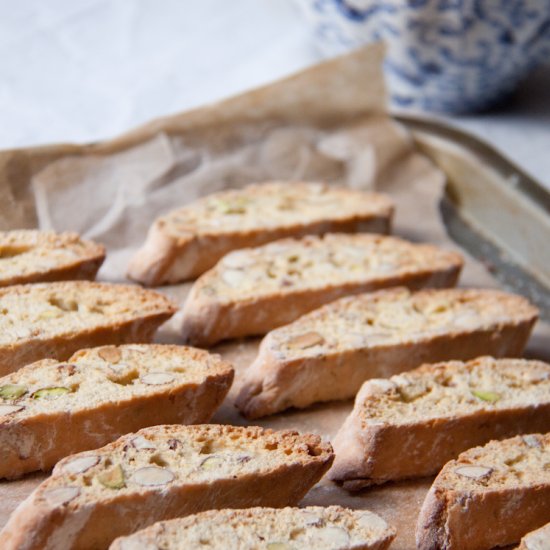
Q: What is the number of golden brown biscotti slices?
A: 11